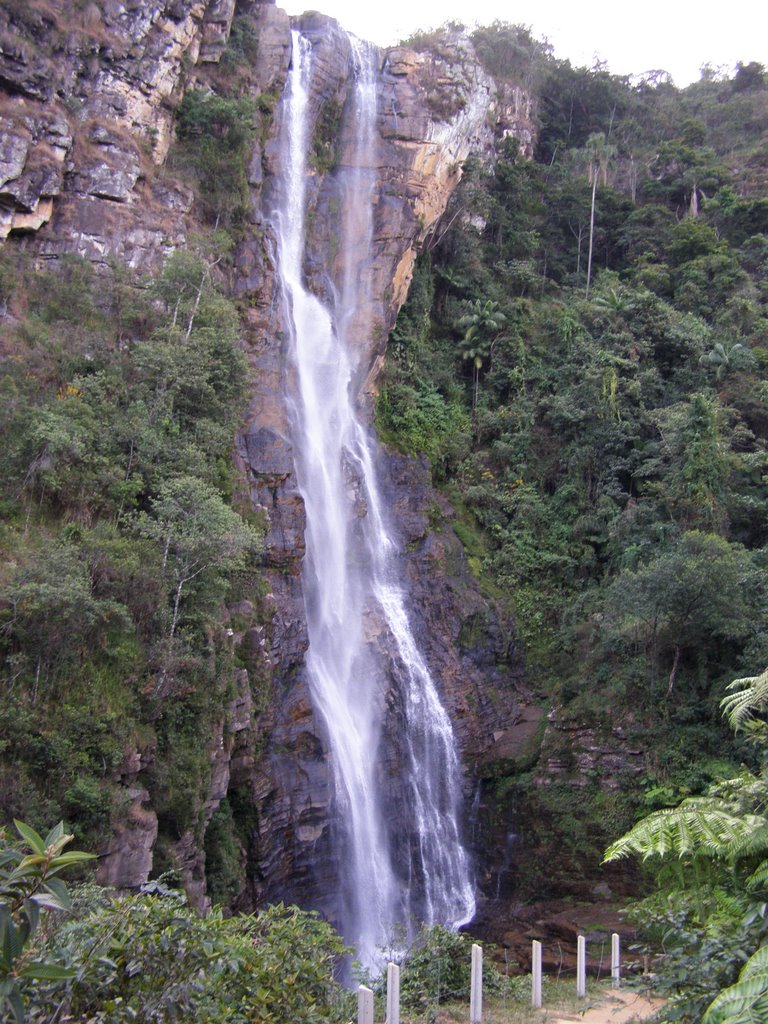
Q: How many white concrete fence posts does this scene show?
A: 6